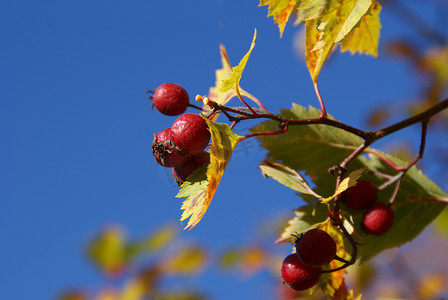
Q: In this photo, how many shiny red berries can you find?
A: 8